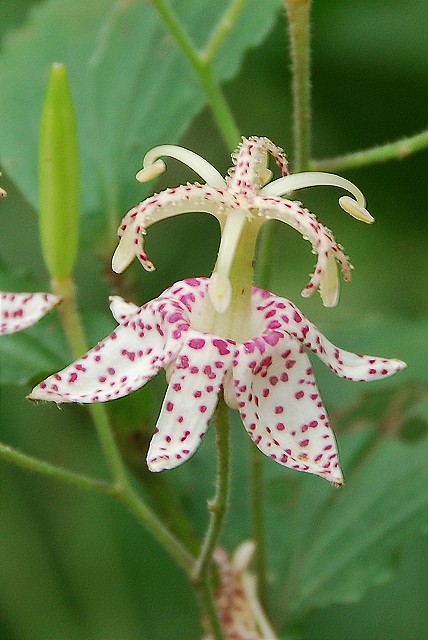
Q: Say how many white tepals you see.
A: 6